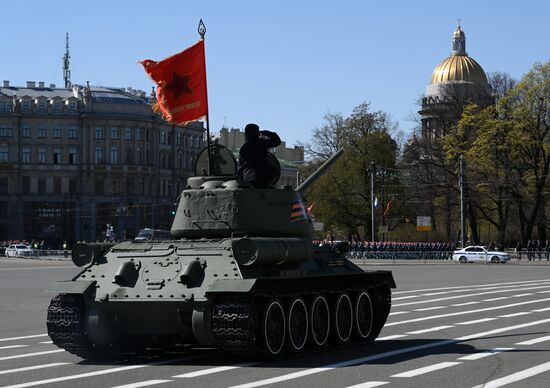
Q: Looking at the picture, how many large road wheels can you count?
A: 5